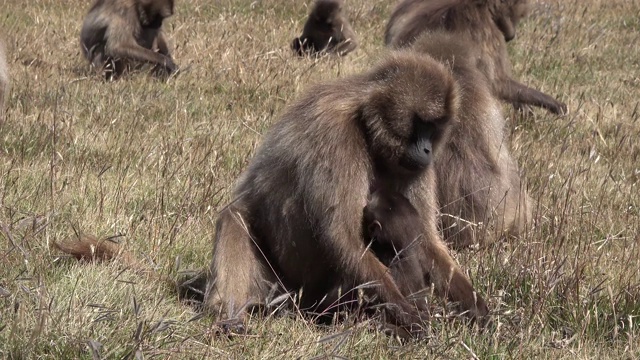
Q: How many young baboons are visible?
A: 2